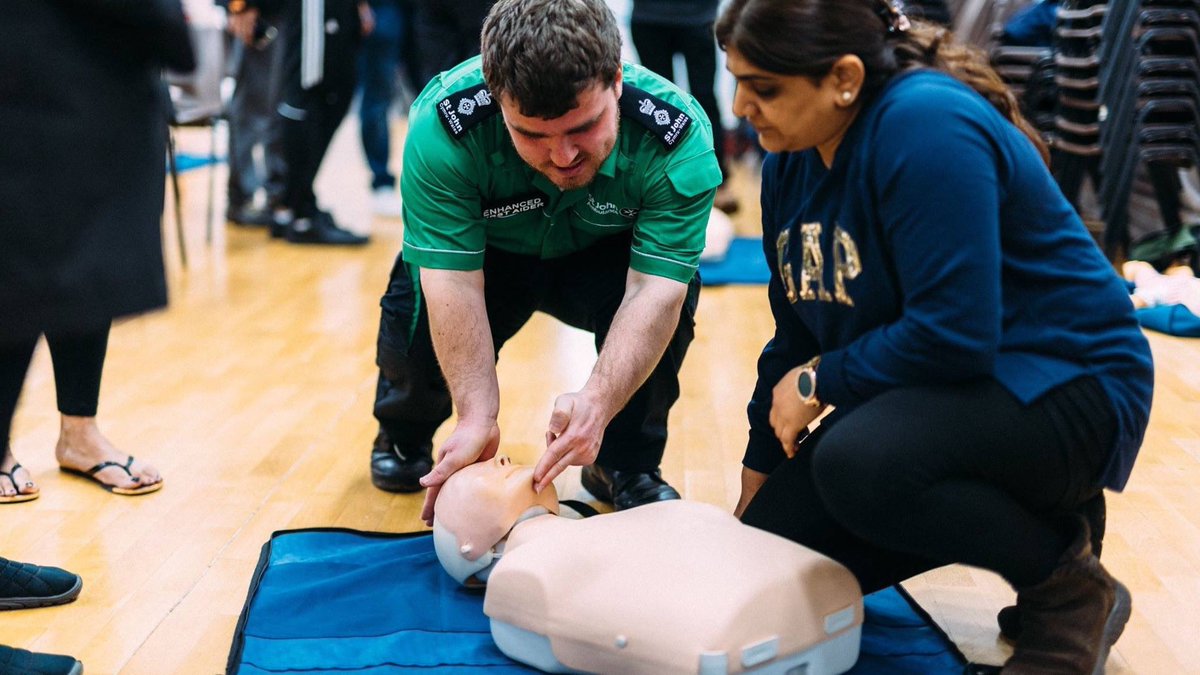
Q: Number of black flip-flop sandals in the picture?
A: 2